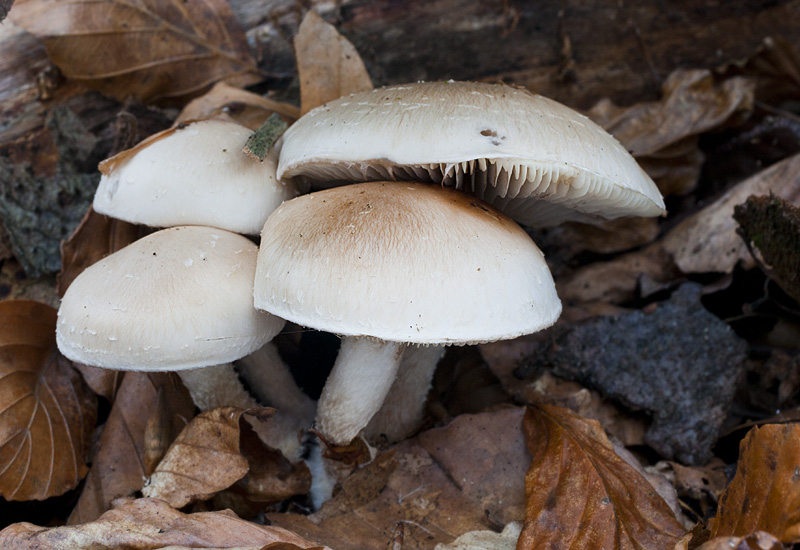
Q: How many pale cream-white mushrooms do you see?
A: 4